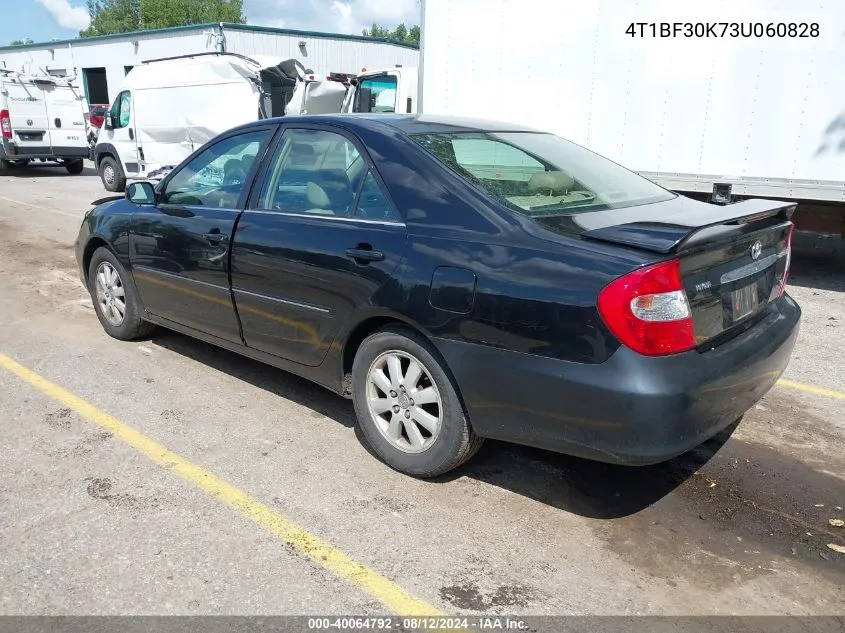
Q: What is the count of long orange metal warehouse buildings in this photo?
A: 0